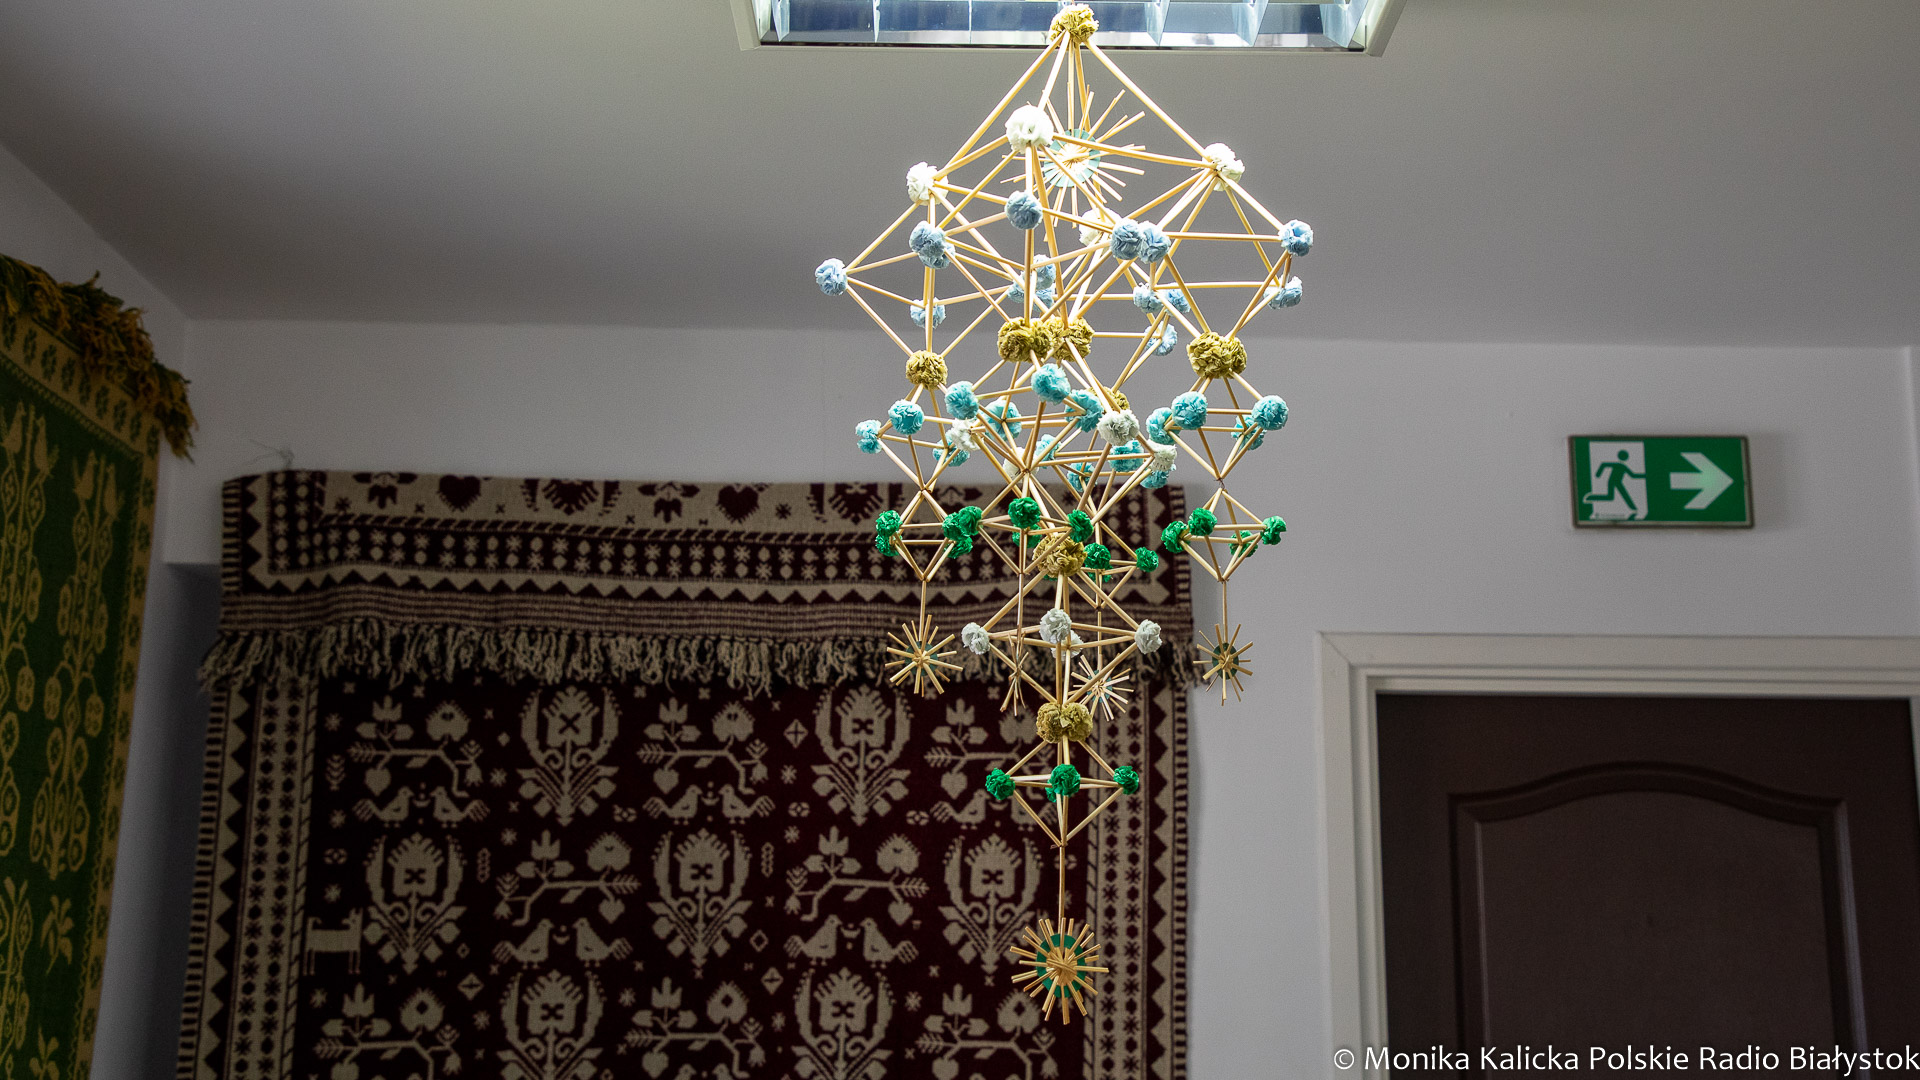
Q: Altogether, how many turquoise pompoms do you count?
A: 15